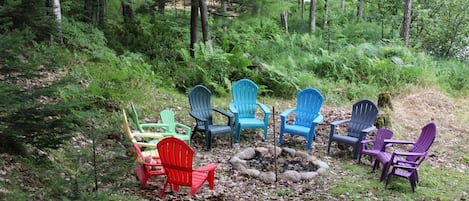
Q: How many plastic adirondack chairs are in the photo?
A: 11